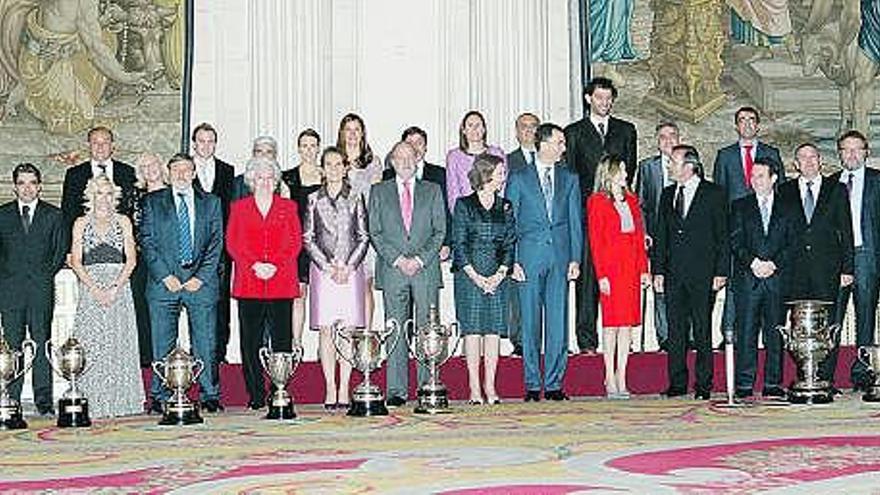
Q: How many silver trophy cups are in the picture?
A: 8